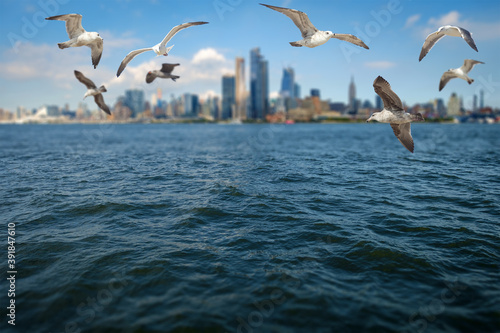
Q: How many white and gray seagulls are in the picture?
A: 8